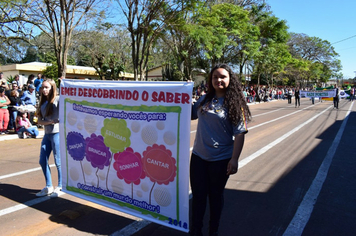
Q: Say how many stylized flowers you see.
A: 5